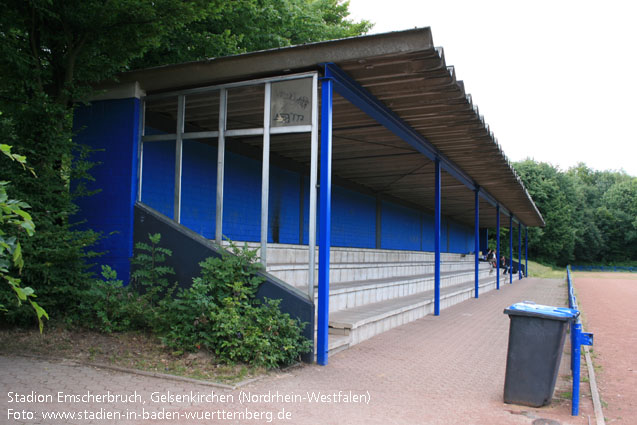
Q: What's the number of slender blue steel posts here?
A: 7